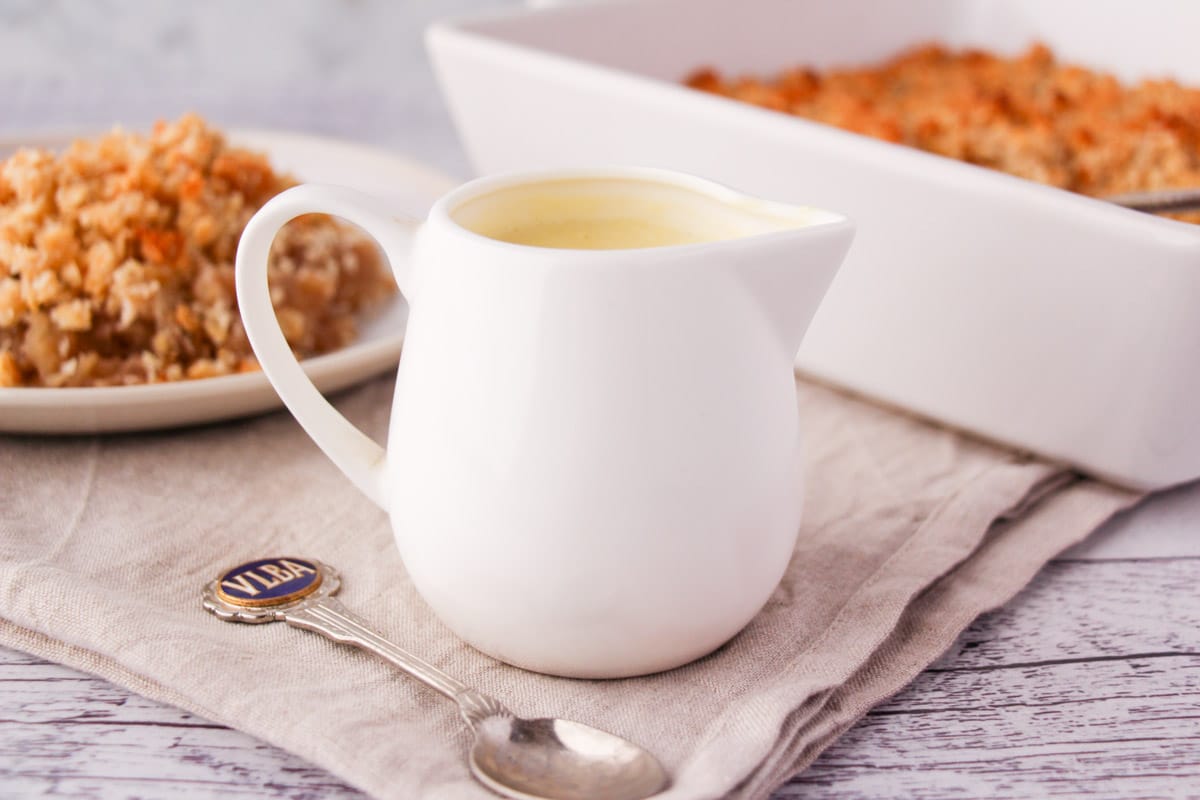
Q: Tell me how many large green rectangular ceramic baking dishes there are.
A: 0